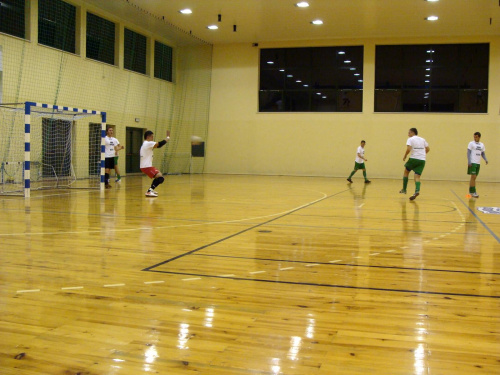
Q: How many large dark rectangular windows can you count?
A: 2